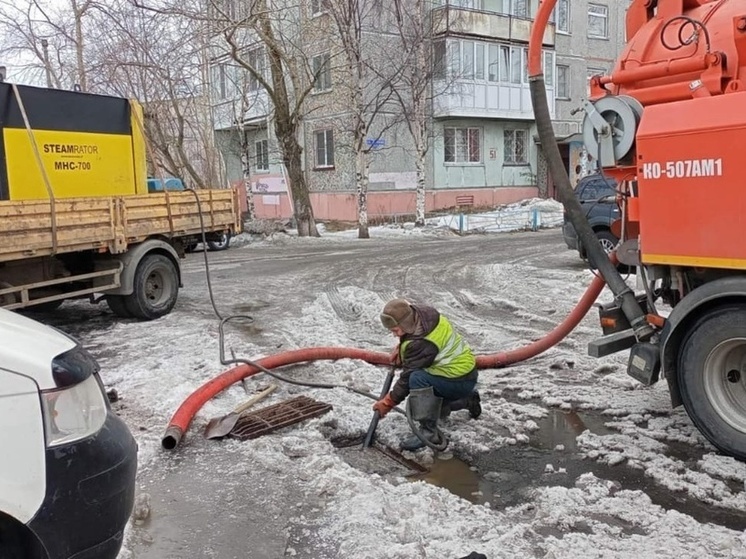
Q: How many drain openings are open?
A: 1